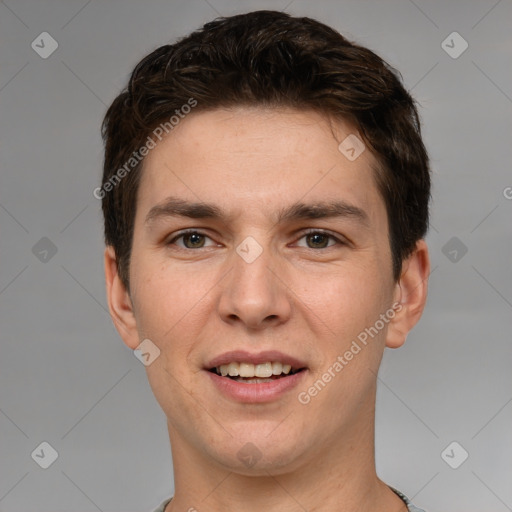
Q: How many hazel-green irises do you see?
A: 2